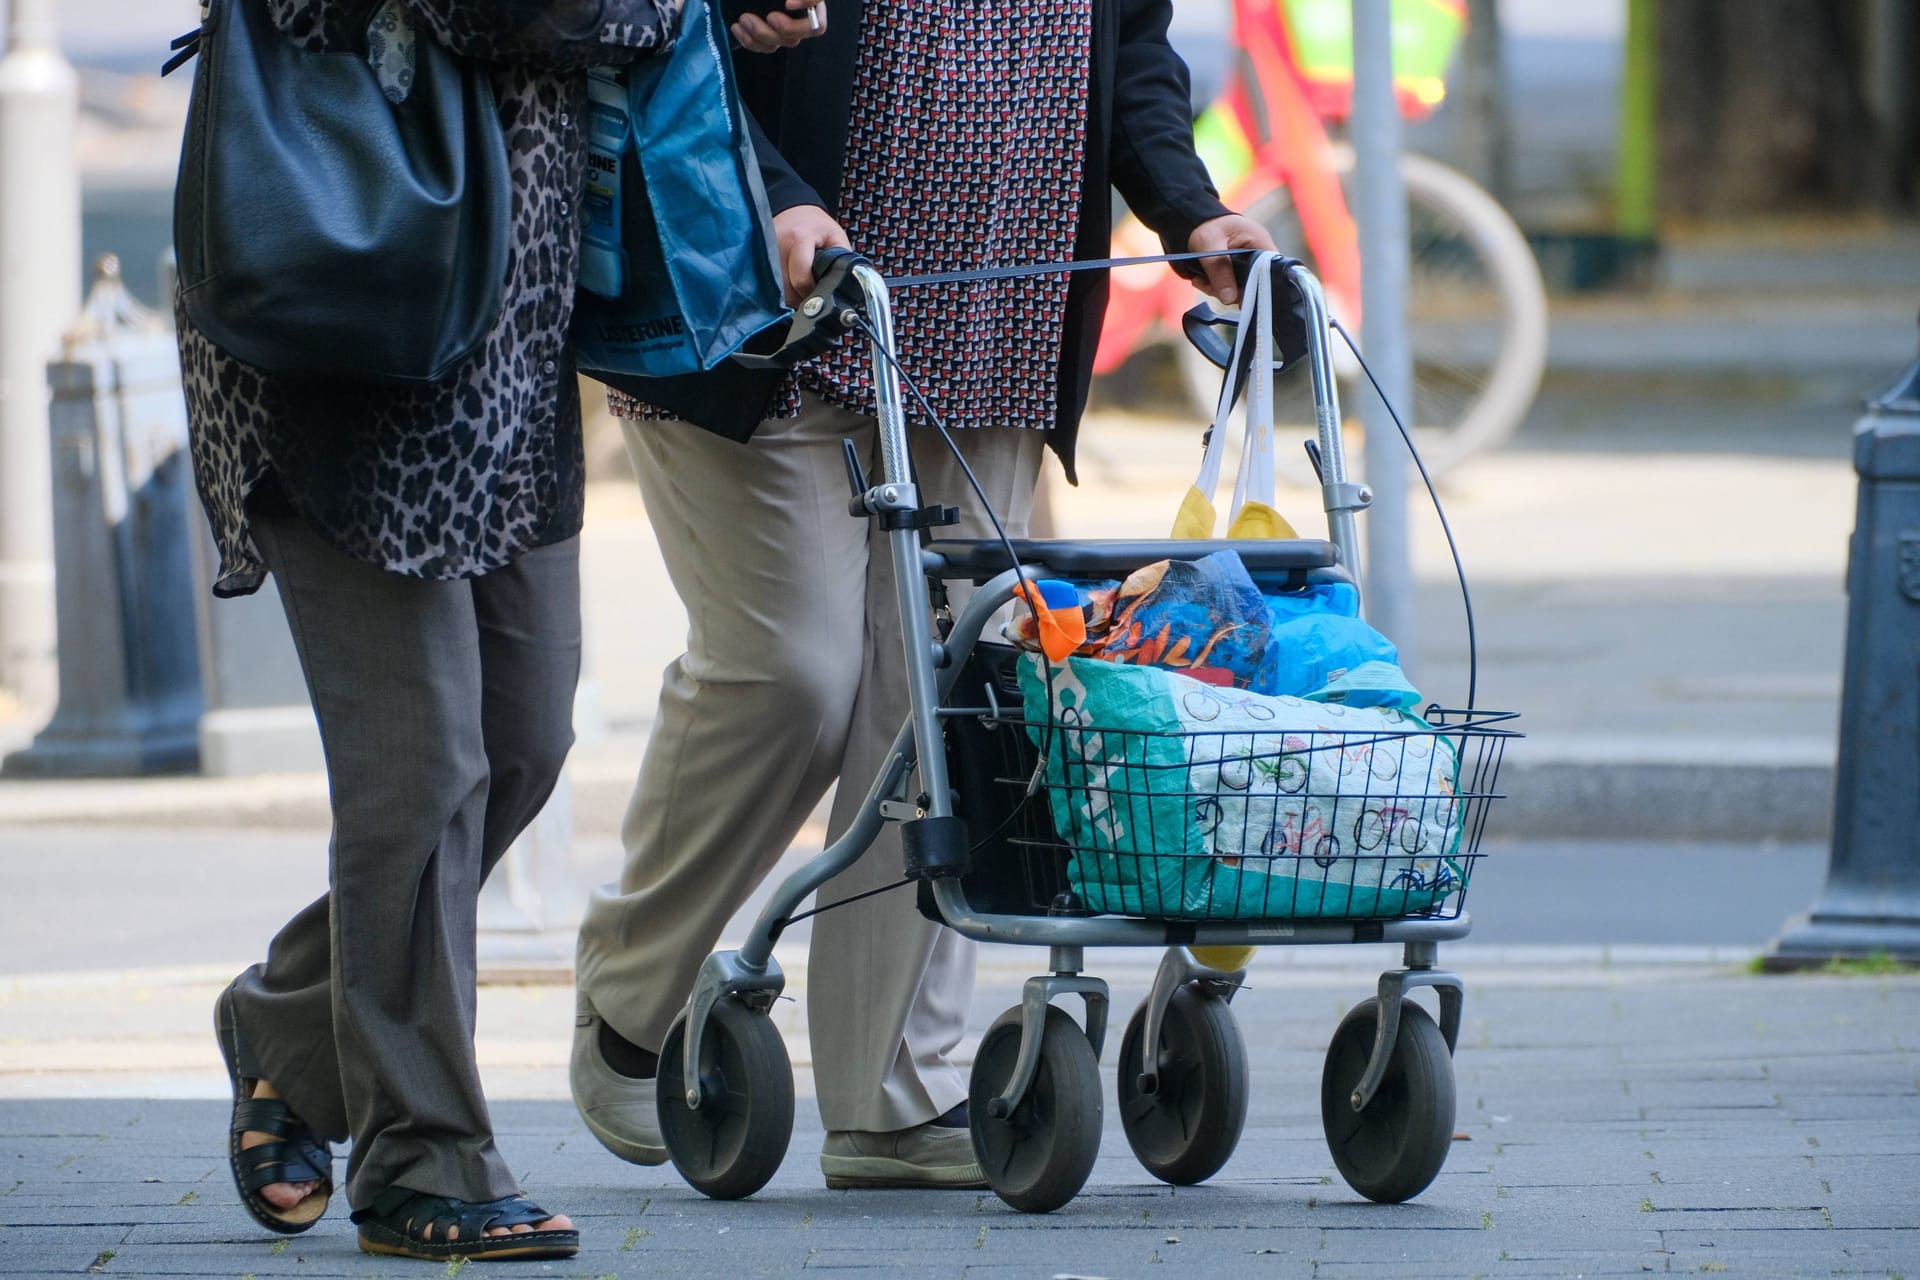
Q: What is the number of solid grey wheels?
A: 4